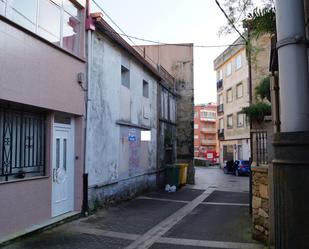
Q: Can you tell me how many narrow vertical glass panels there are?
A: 2